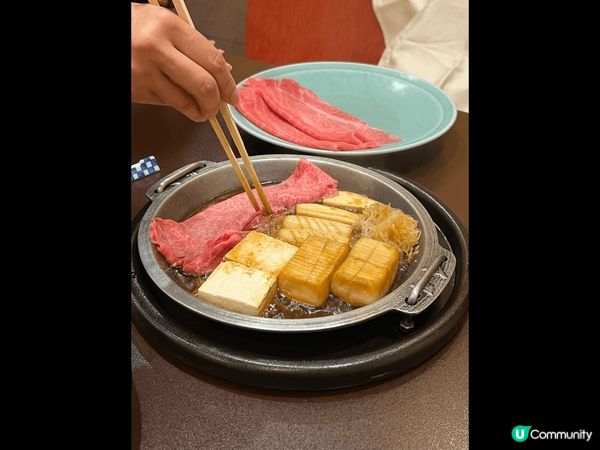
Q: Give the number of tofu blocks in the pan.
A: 2